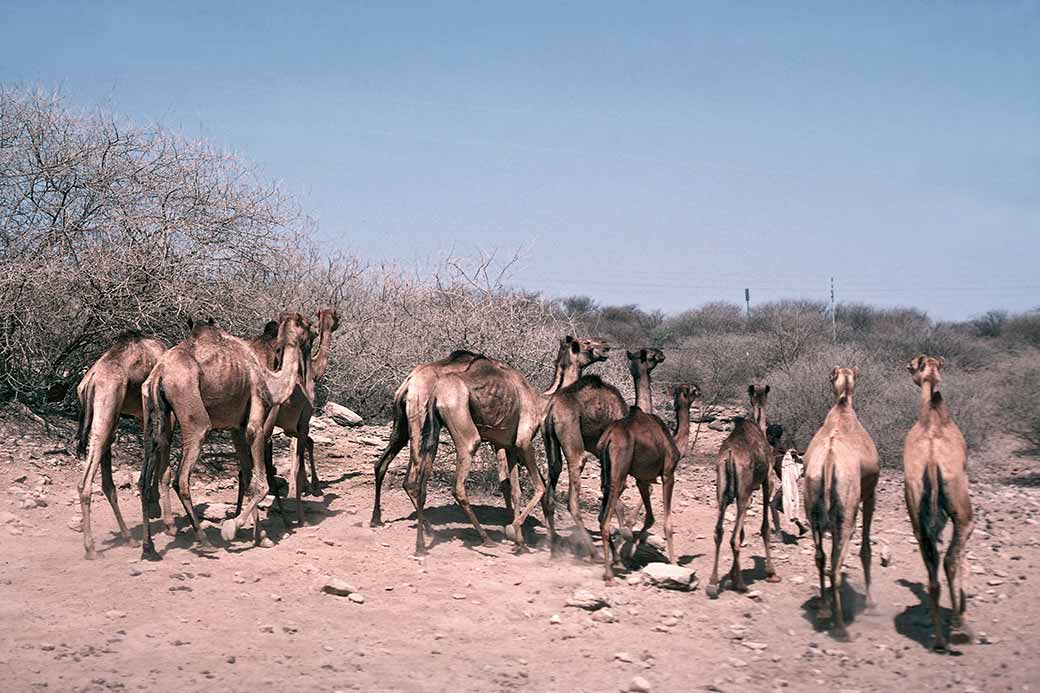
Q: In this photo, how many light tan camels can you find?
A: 2